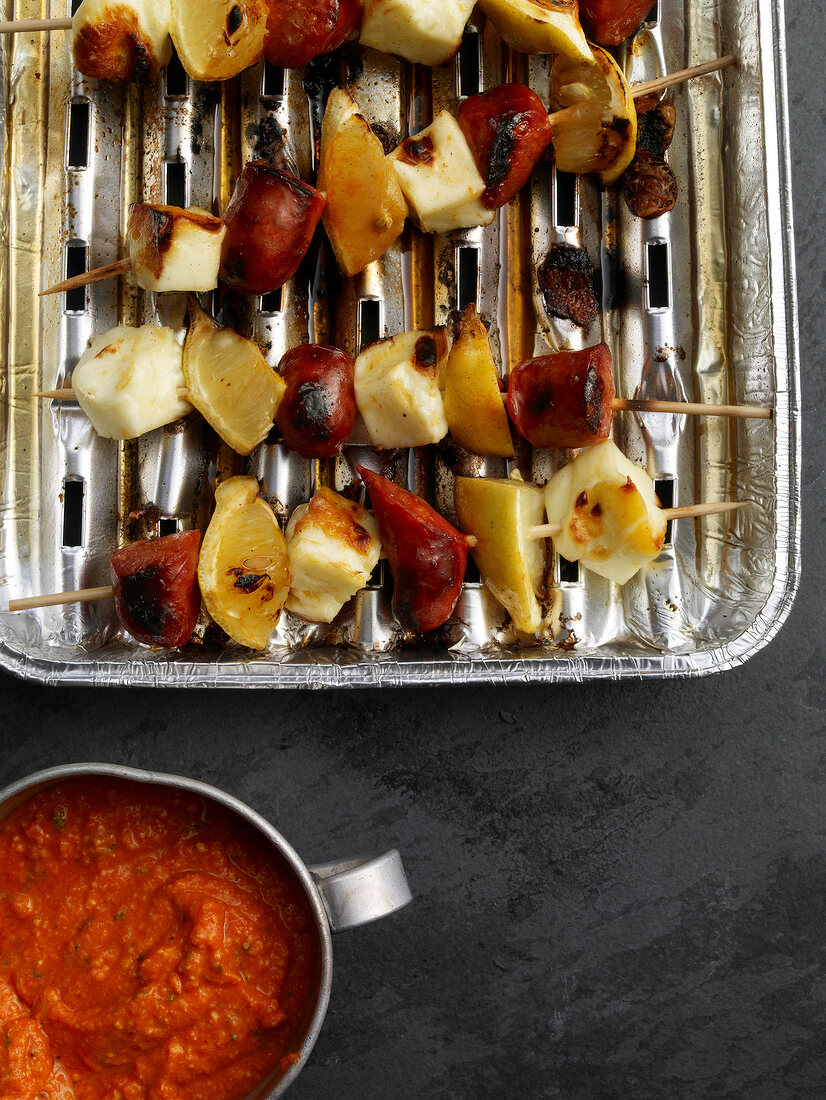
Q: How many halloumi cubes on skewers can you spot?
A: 8